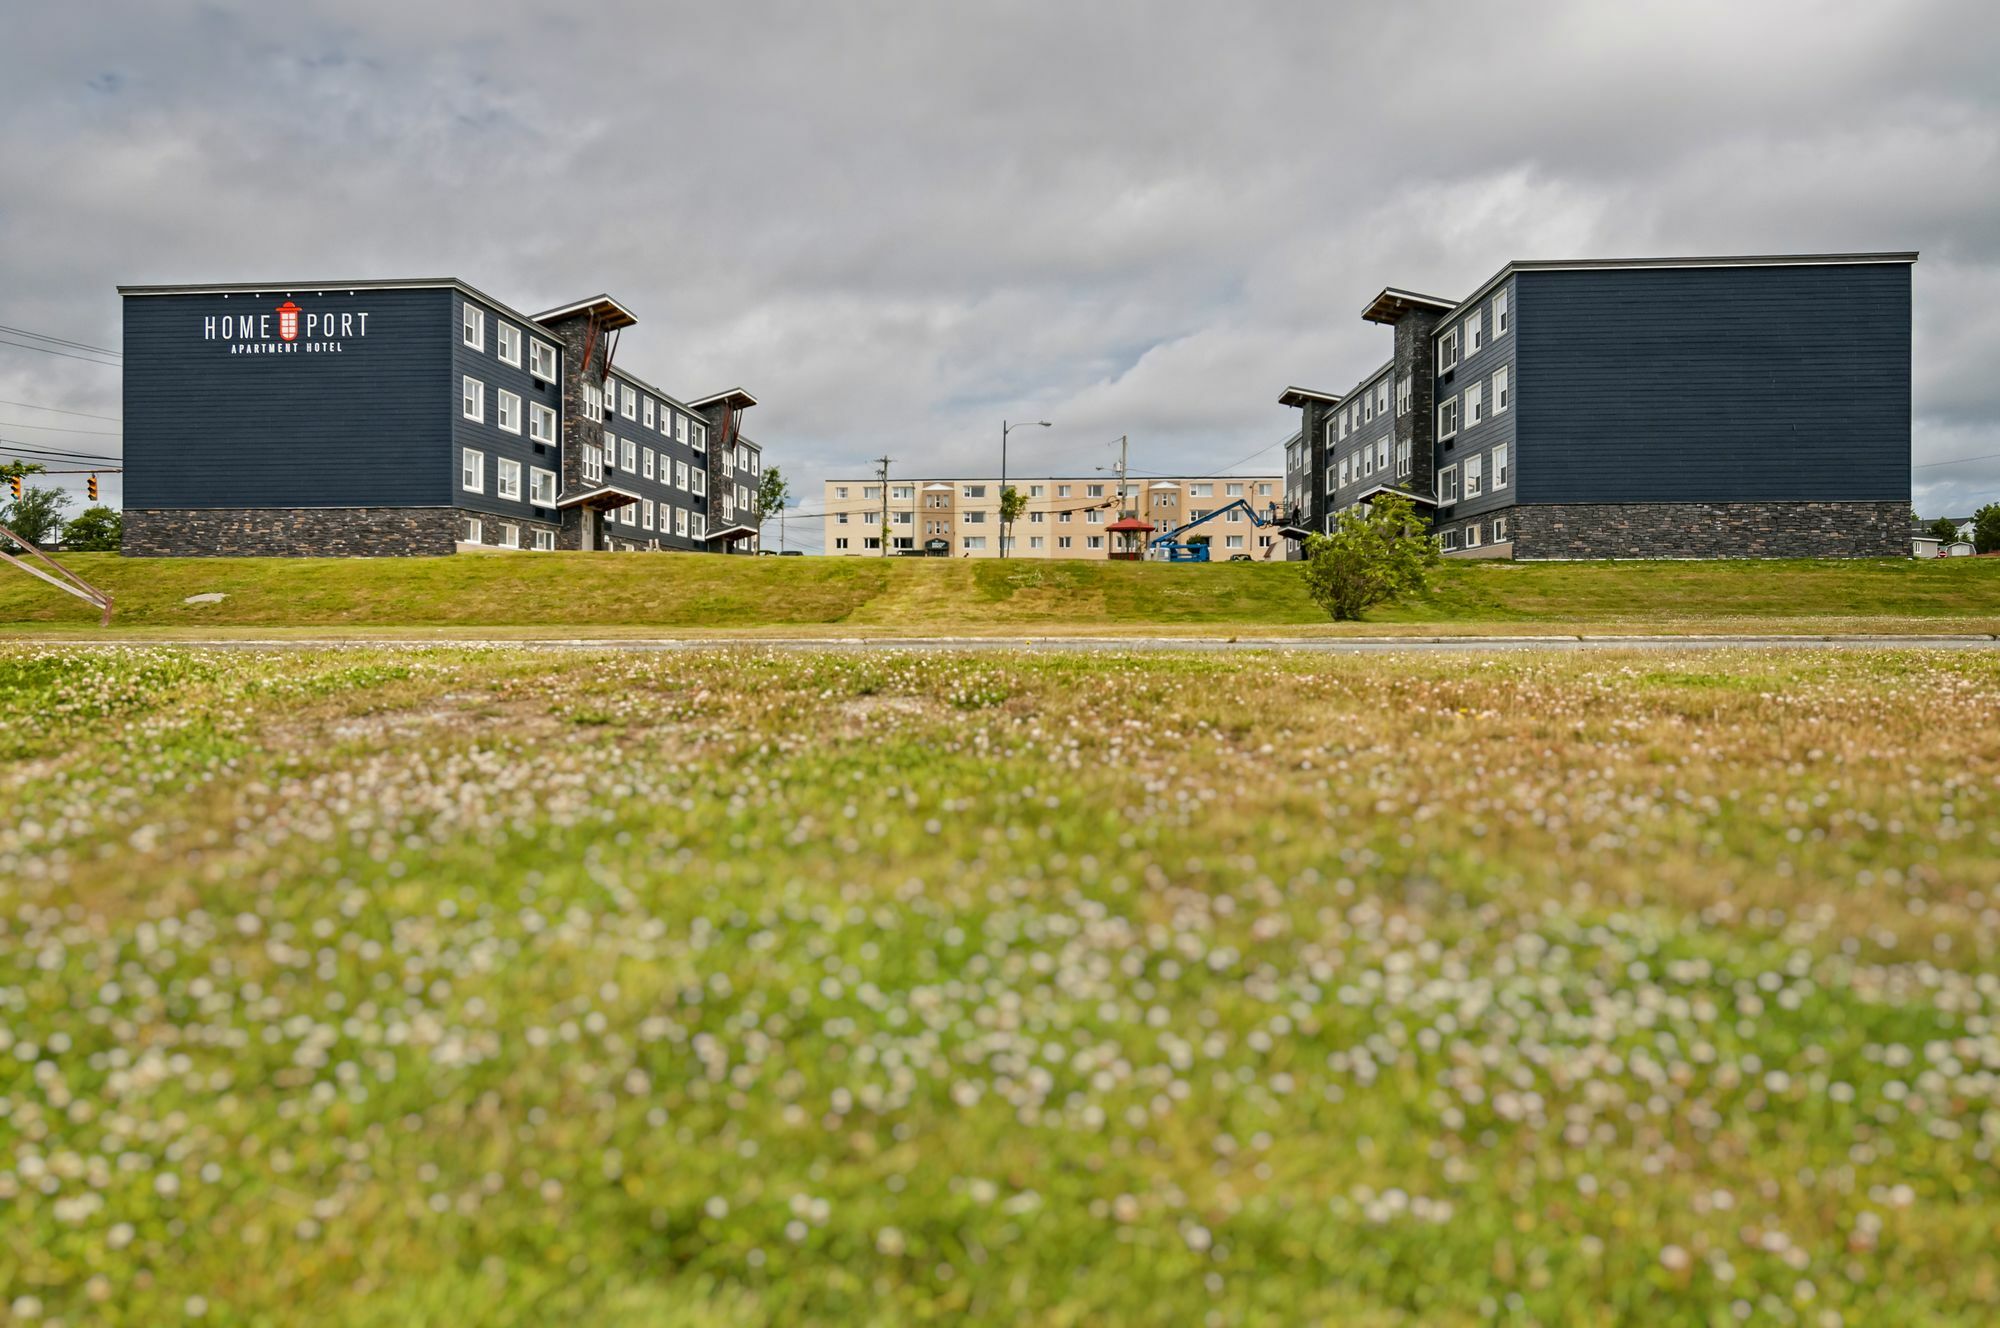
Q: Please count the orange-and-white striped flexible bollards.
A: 0